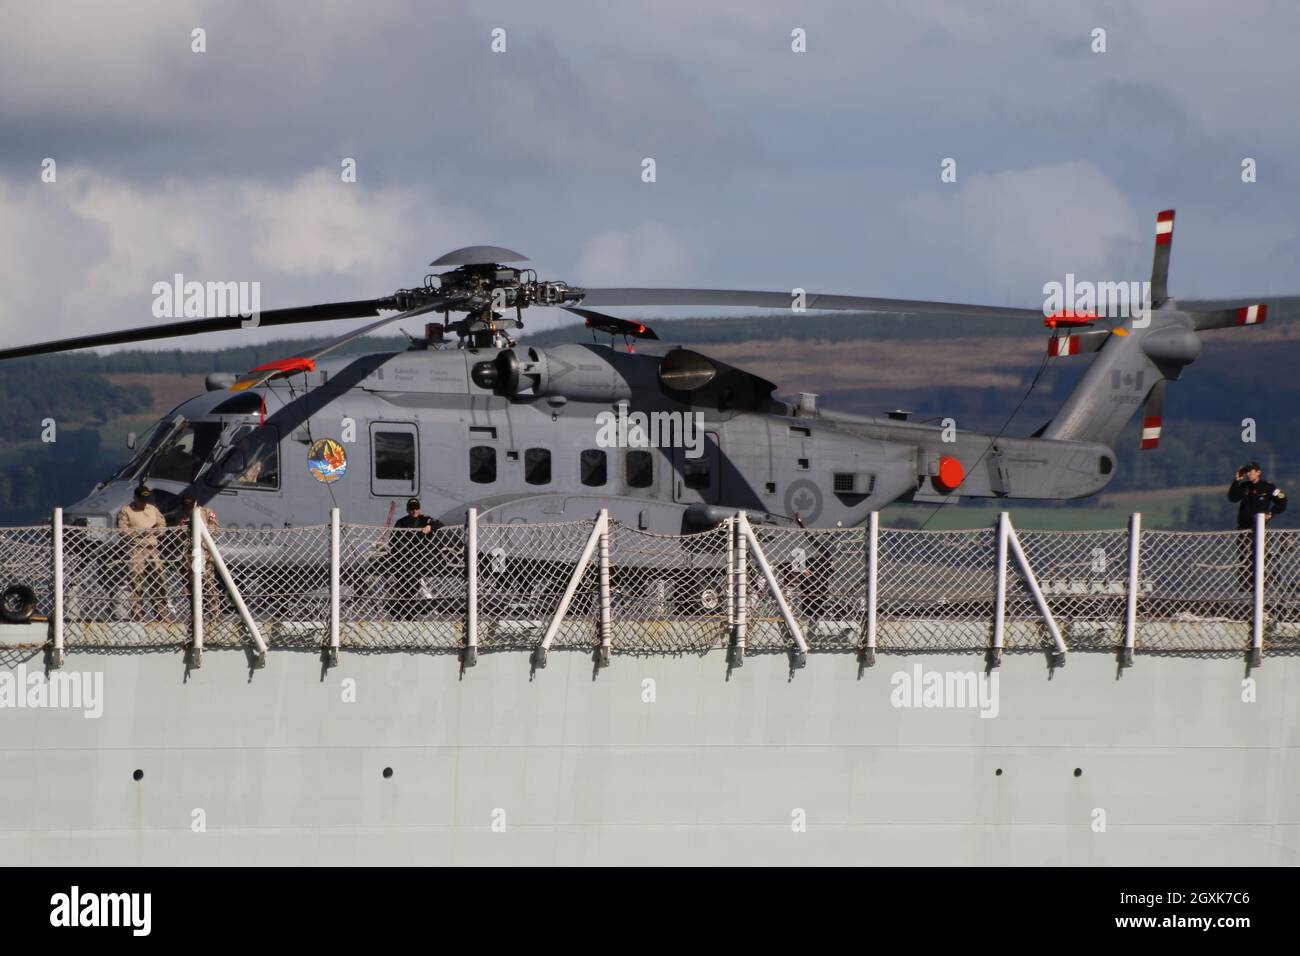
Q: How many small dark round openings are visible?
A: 4